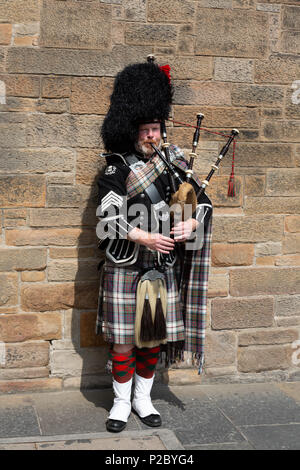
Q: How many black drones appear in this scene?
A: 3